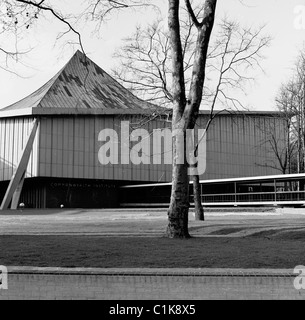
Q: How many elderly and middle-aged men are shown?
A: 0